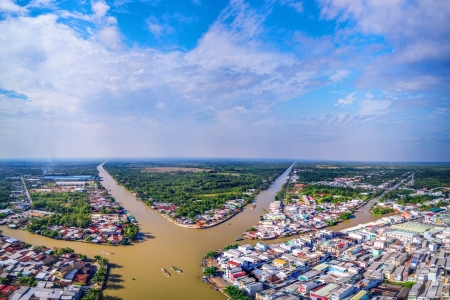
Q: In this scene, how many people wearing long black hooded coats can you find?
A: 0